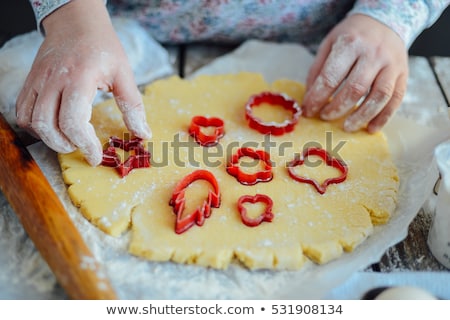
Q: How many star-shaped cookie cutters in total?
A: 1